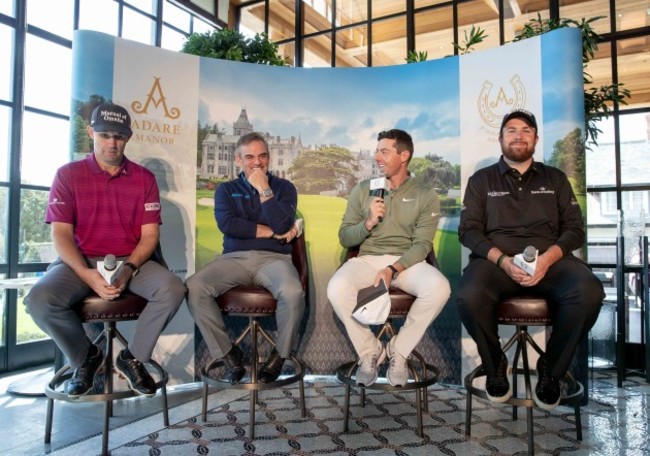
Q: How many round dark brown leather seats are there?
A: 4